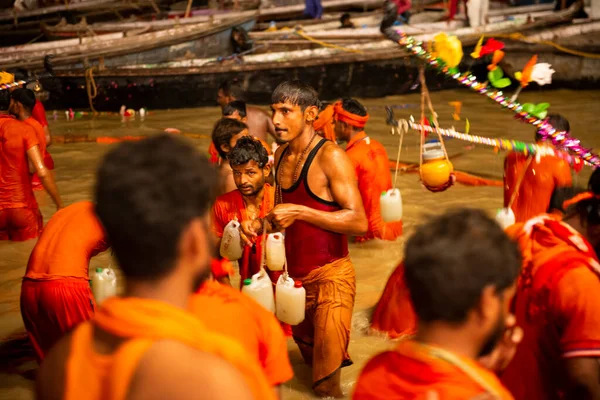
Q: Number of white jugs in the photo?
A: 7